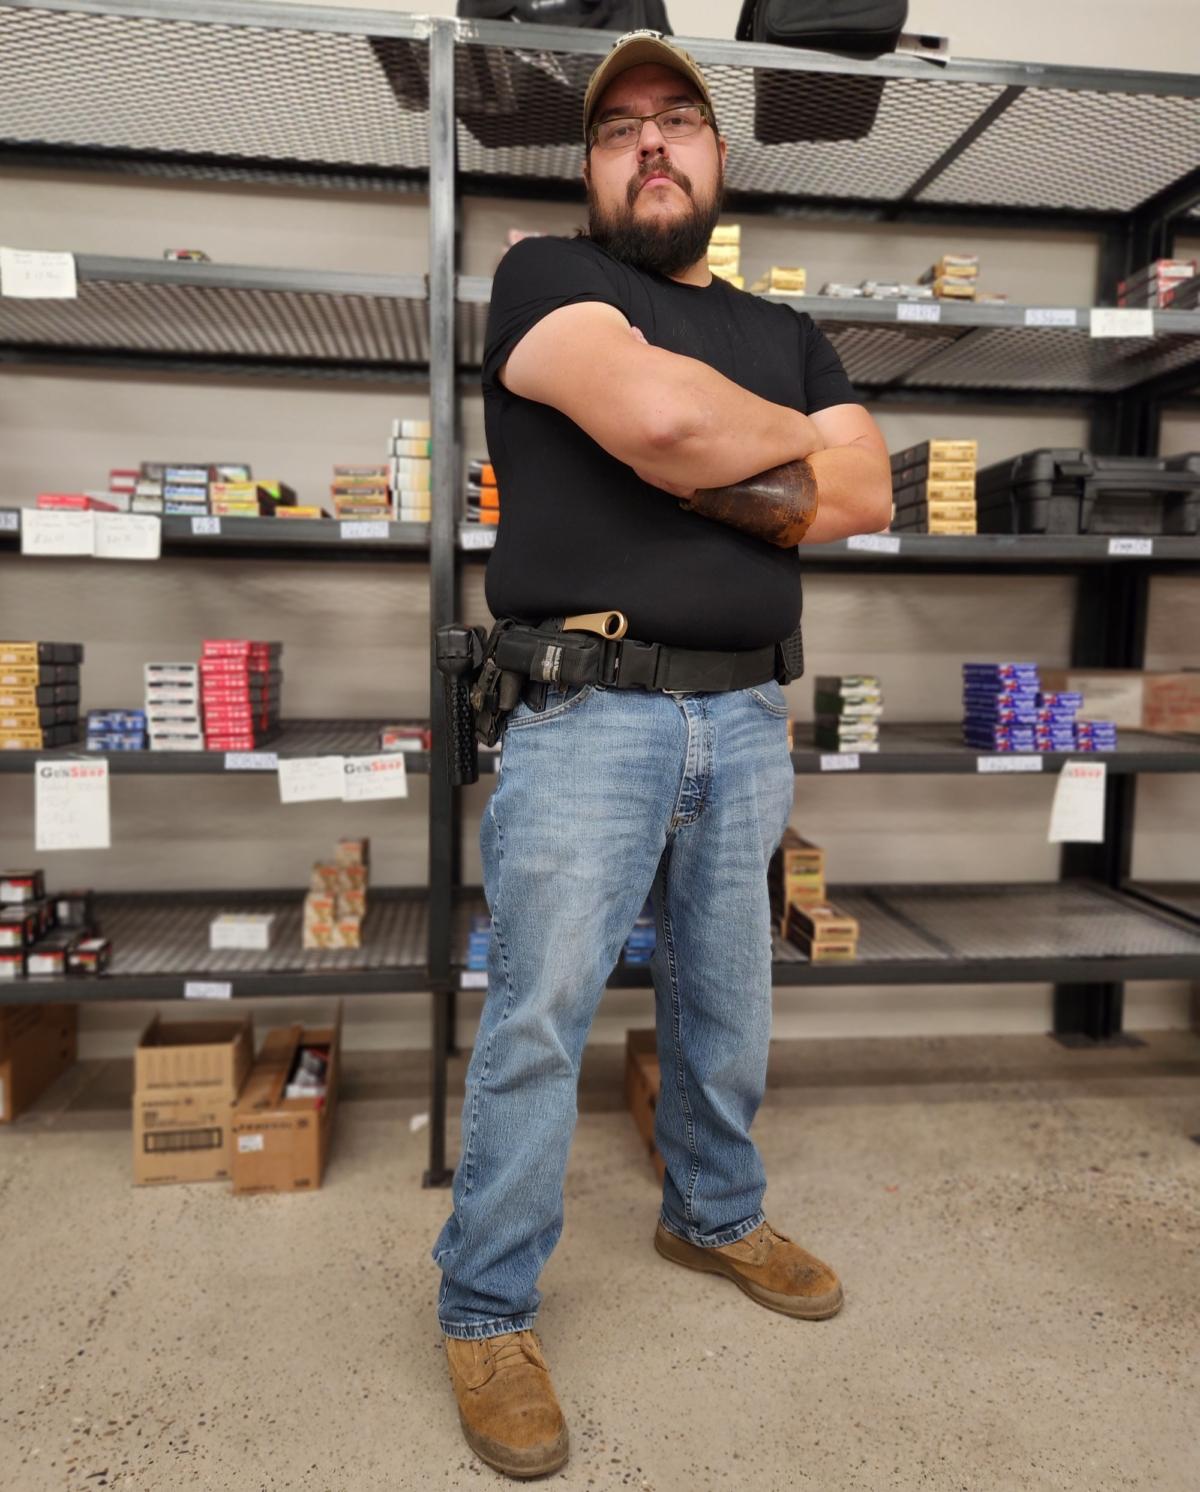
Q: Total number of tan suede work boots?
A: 2